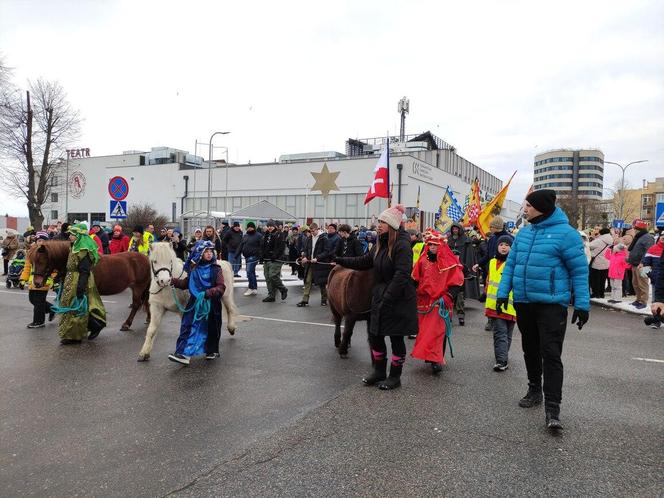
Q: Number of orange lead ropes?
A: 0